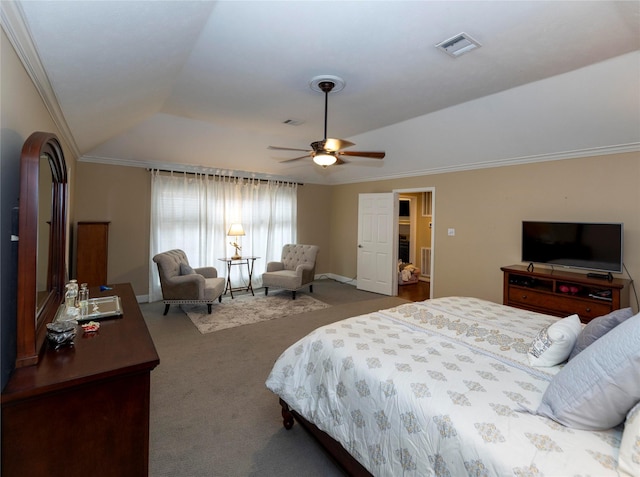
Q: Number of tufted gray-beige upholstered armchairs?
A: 2